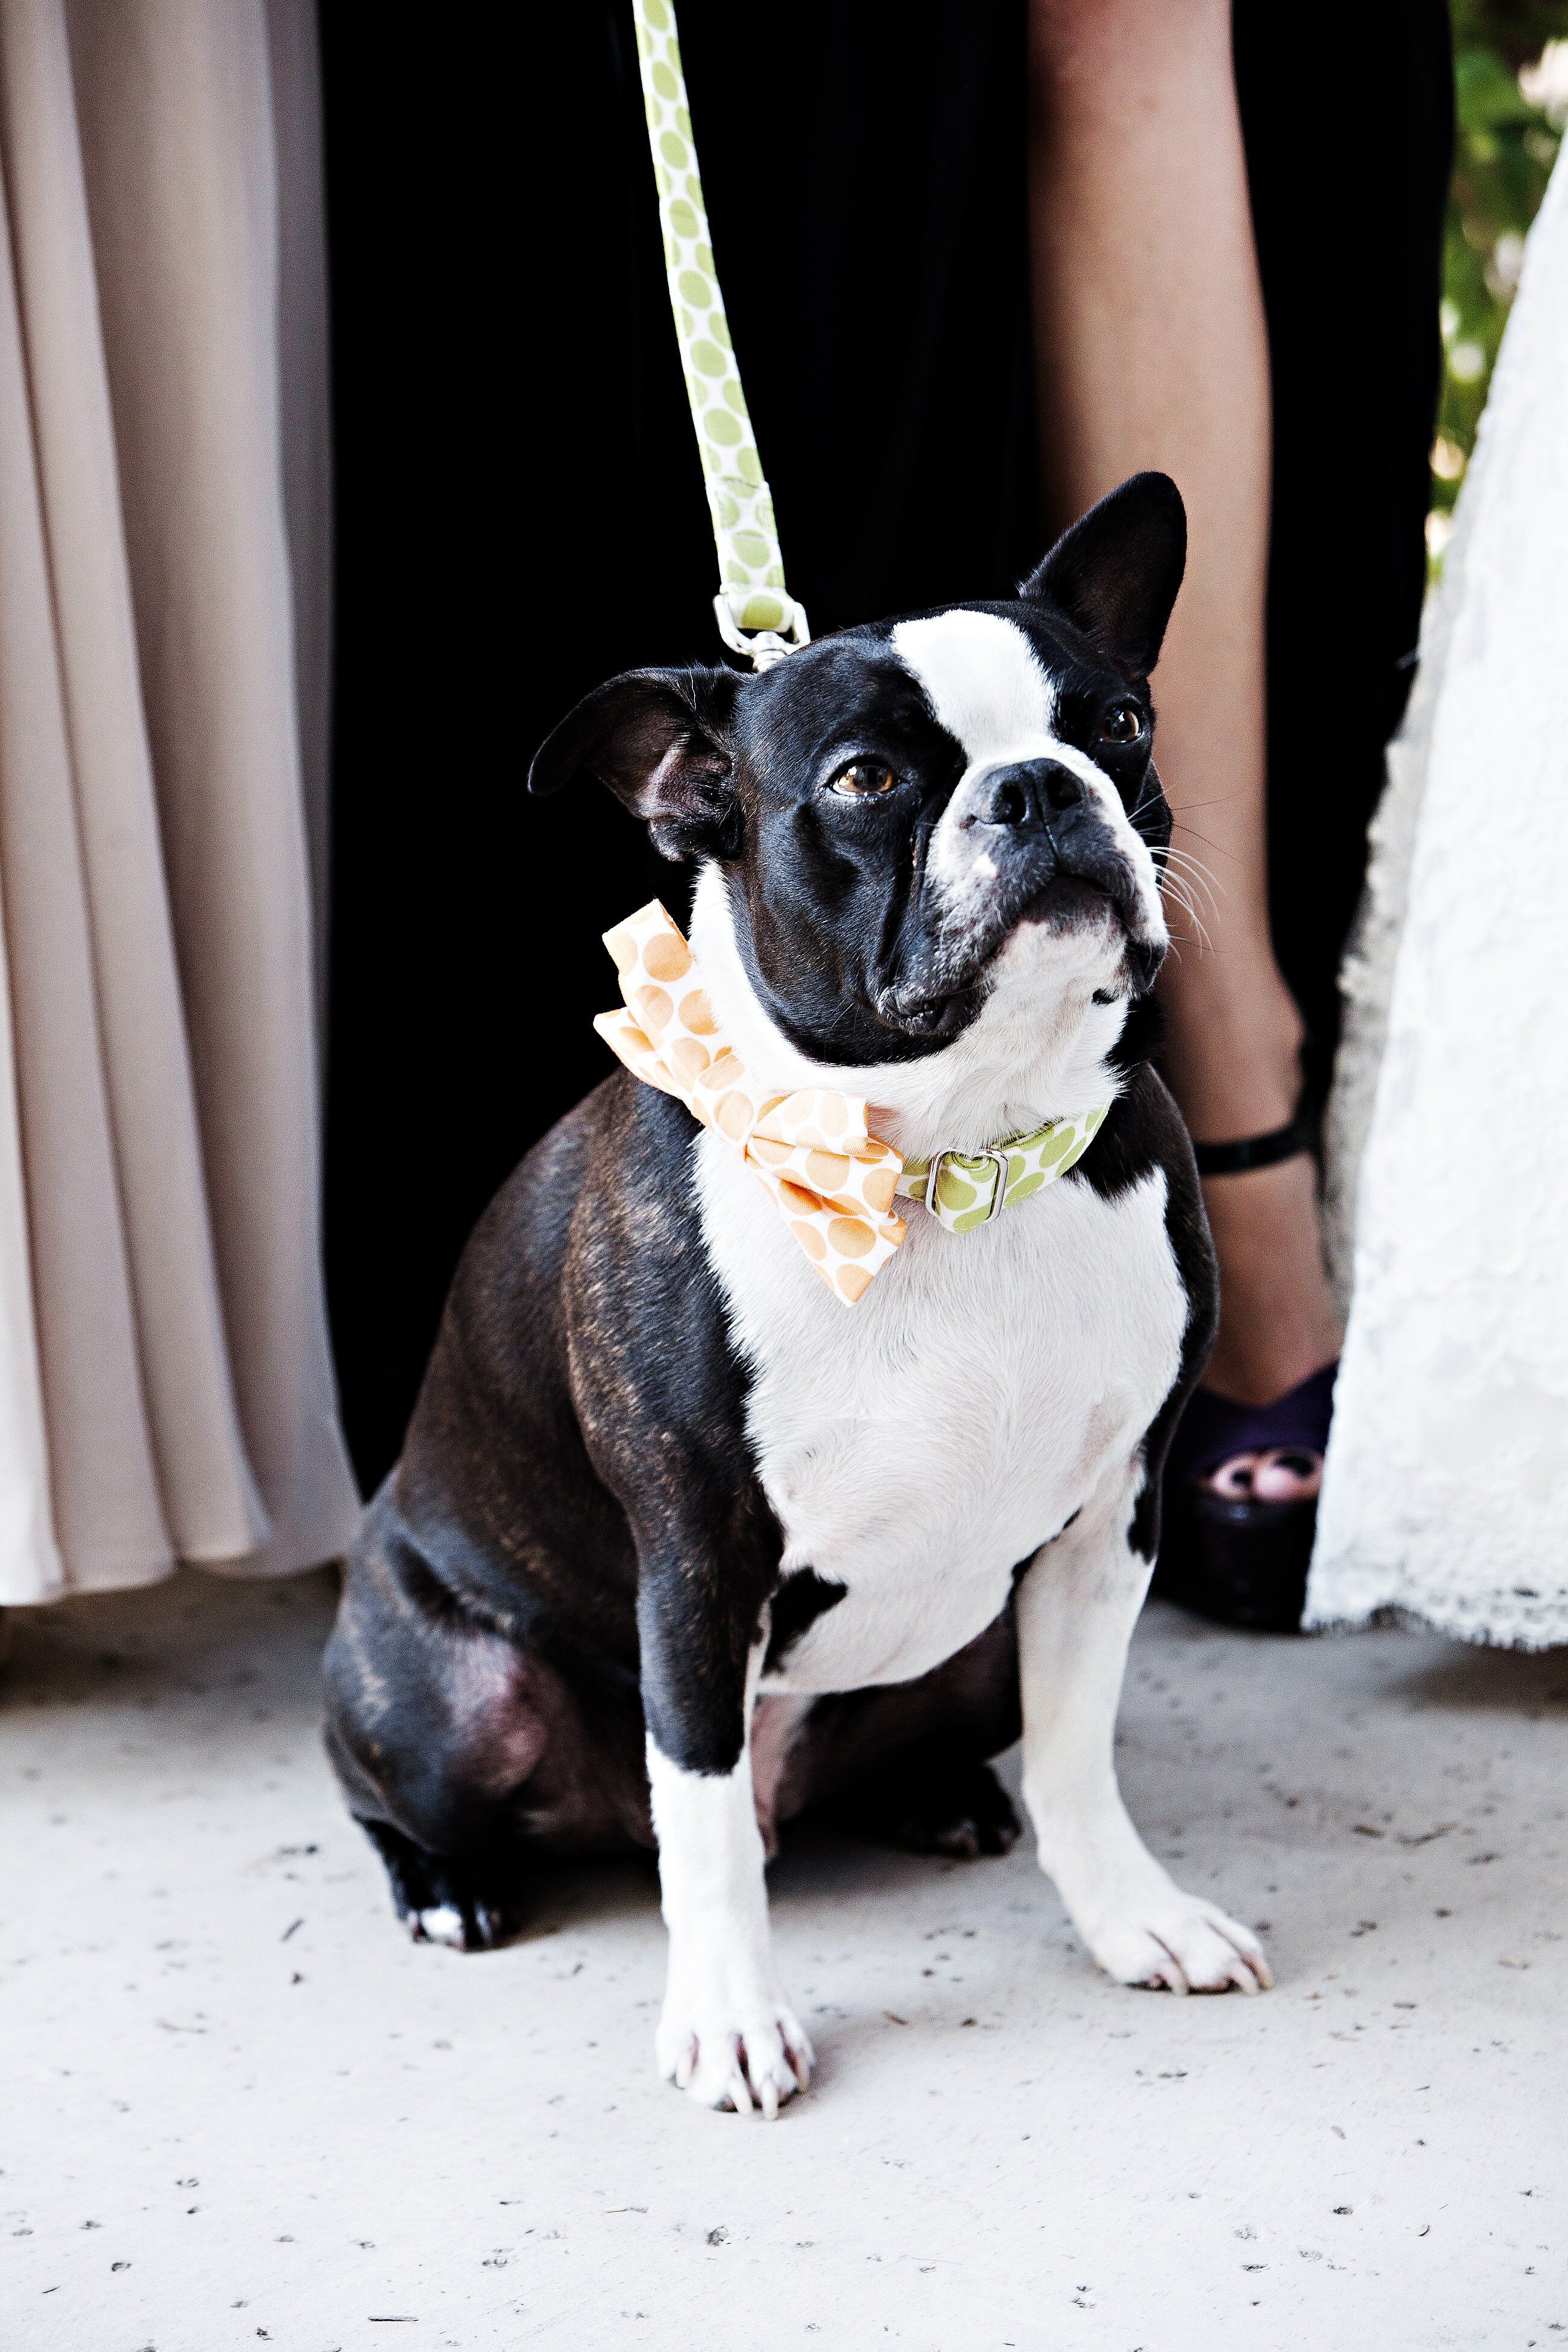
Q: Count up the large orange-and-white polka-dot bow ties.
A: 1